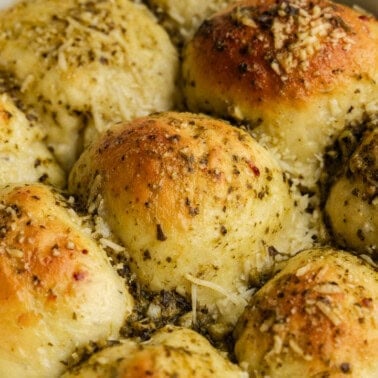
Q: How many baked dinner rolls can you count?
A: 9